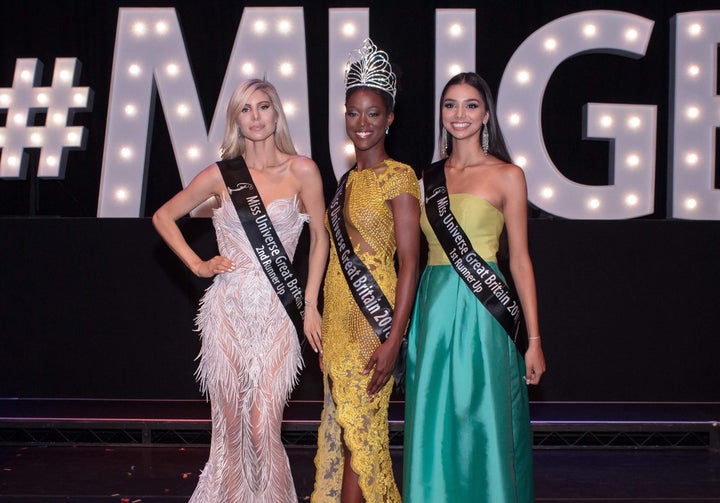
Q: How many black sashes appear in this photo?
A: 3